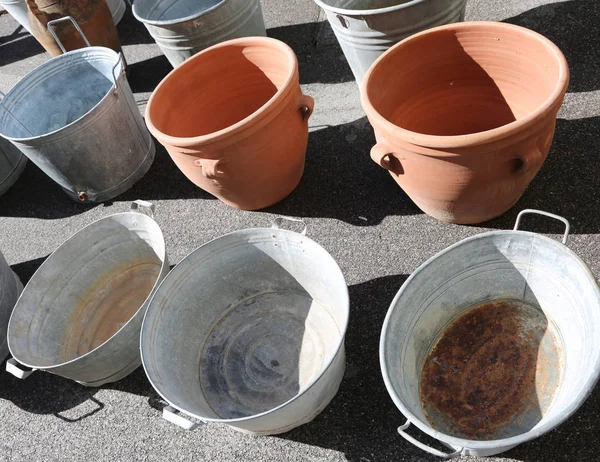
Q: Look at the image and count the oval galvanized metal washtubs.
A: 3